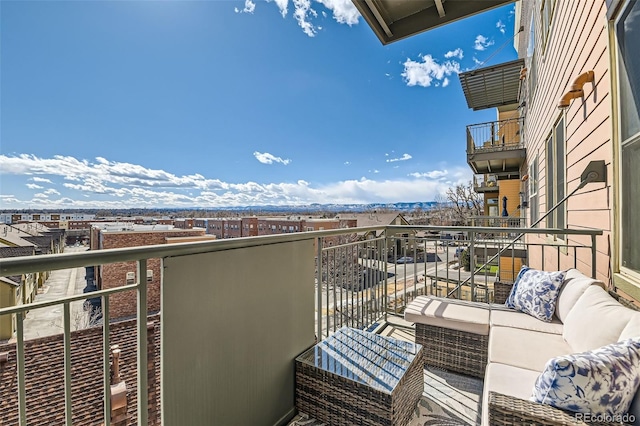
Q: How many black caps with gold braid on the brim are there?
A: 0